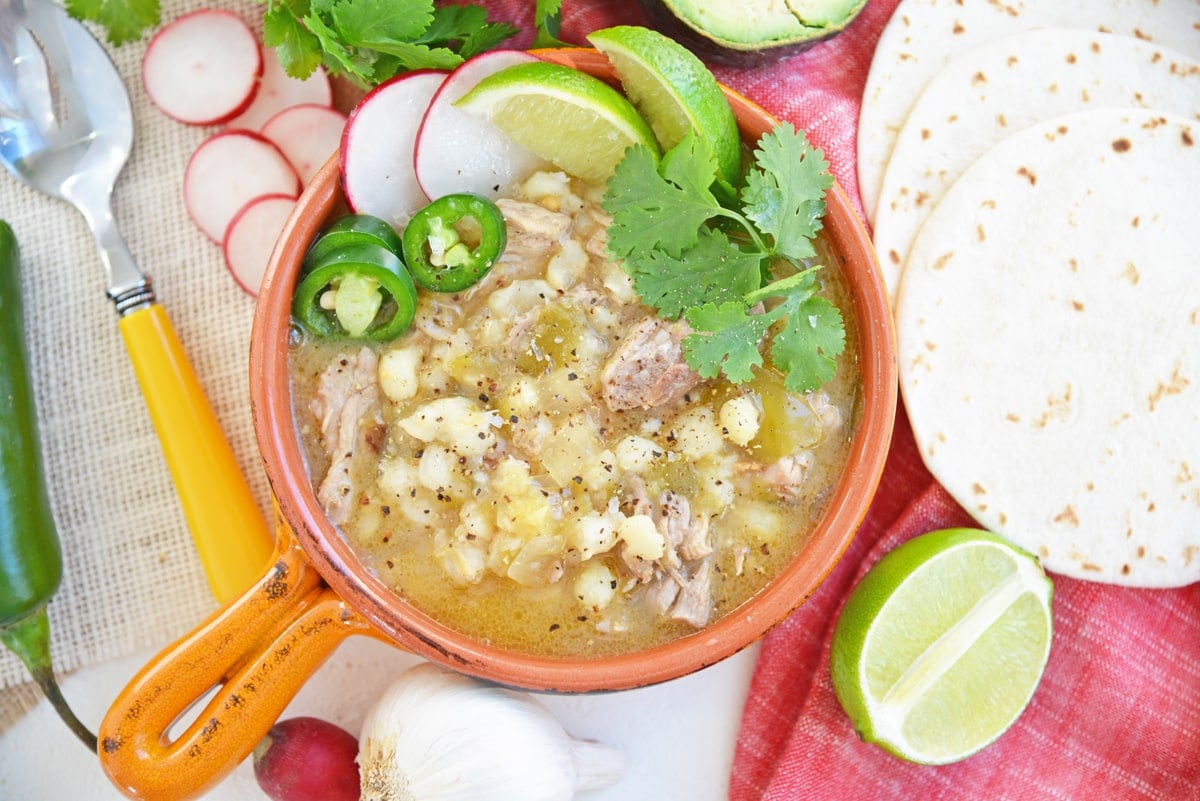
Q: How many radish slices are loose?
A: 5